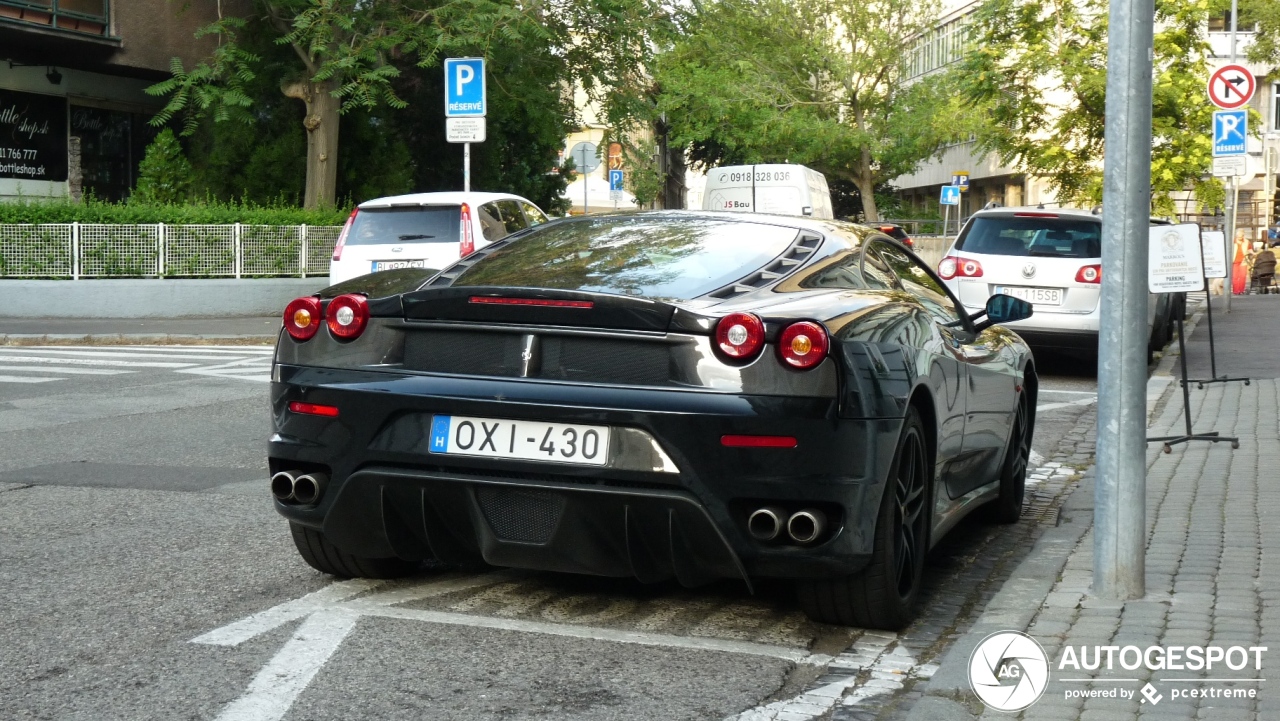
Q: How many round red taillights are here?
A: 4